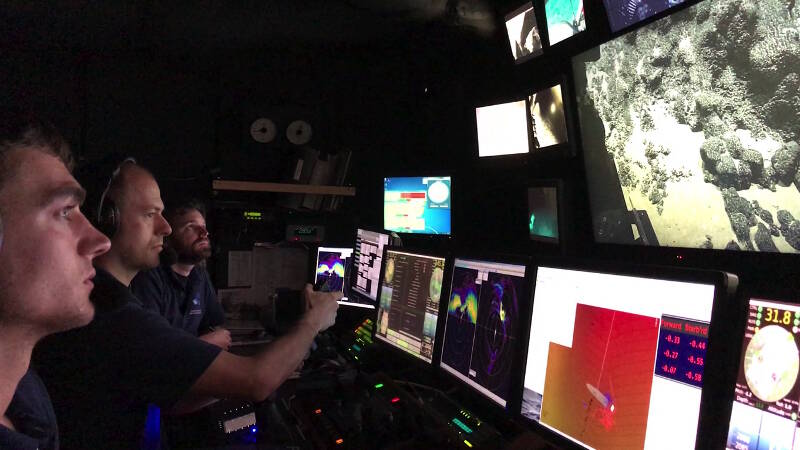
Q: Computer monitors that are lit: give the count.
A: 14